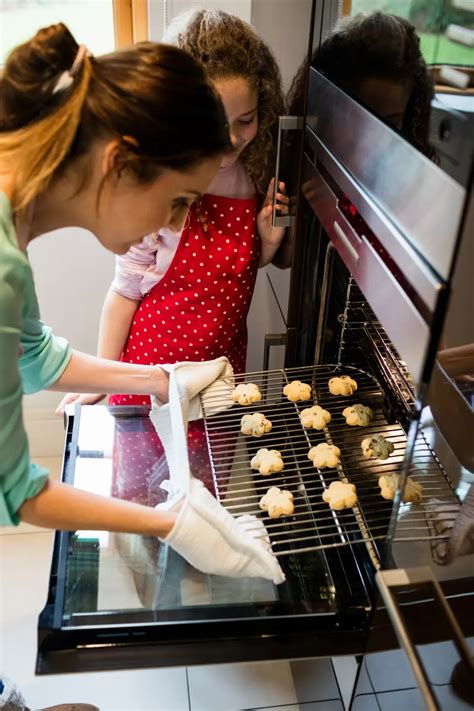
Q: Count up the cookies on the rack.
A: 12